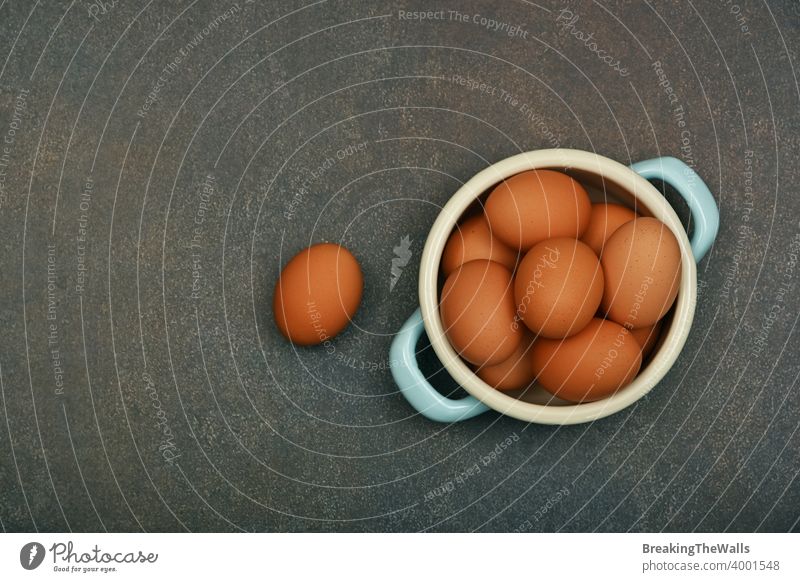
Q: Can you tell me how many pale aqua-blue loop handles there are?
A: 2